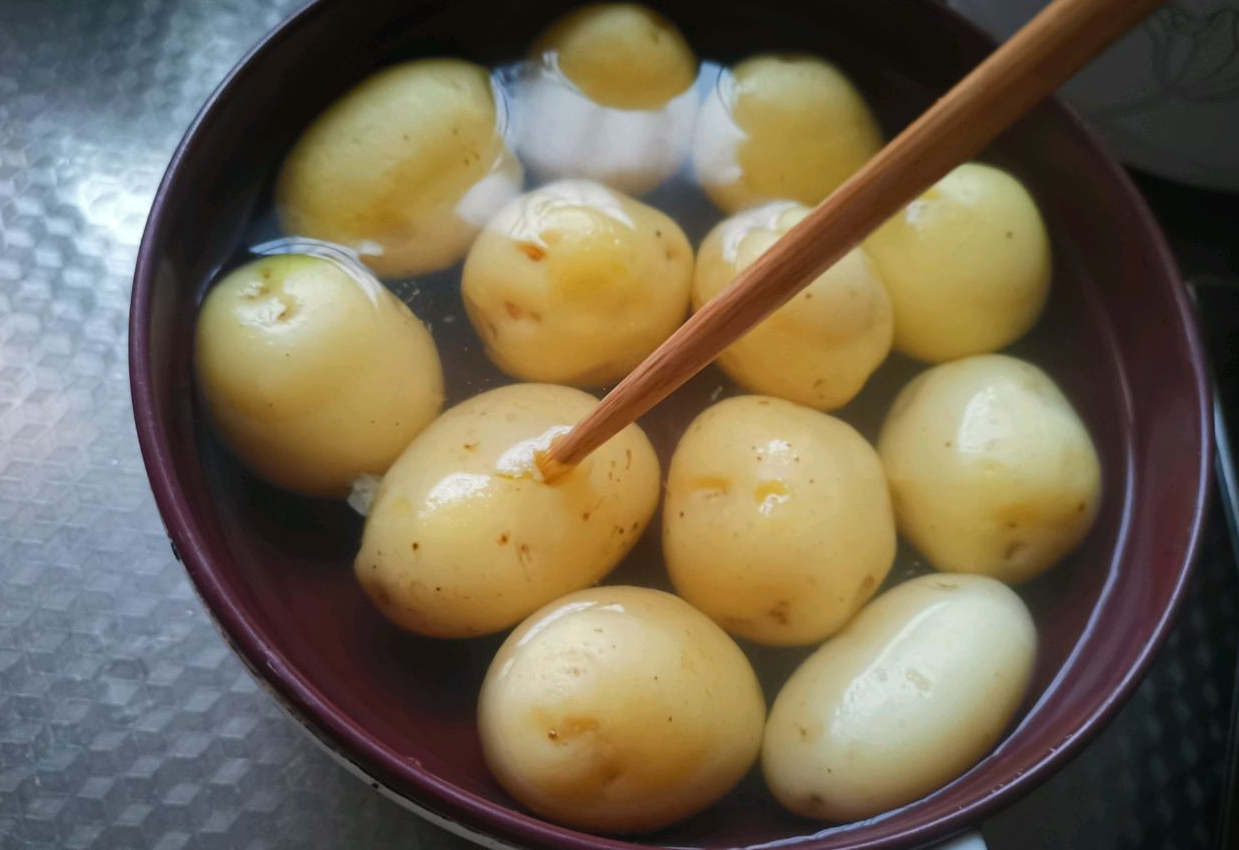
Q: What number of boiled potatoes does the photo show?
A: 12